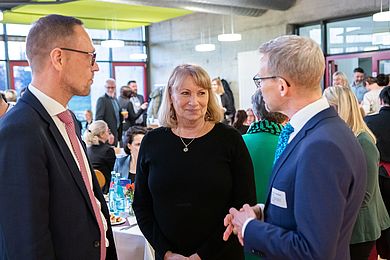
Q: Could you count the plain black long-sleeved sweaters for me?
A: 1